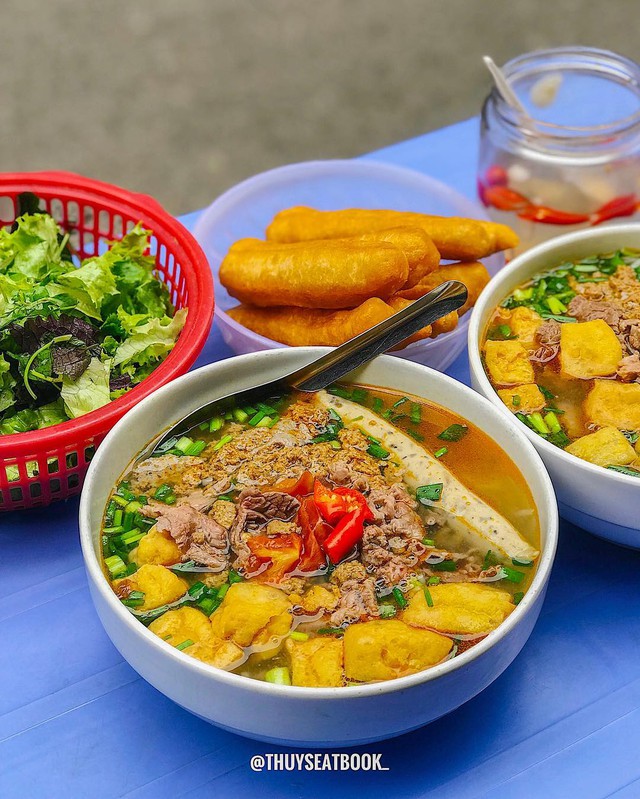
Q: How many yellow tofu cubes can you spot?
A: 13